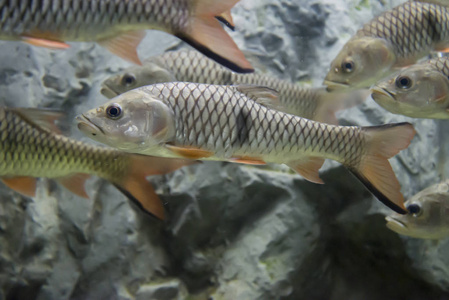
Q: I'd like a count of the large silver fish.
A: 7